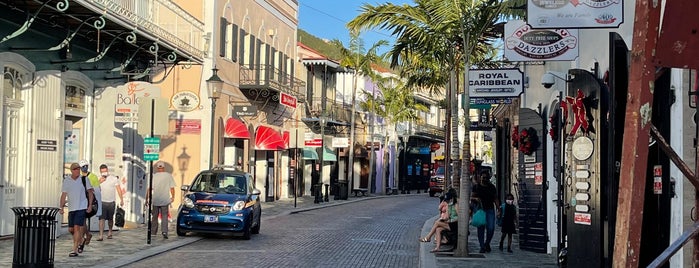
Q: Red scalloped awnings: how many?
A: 3